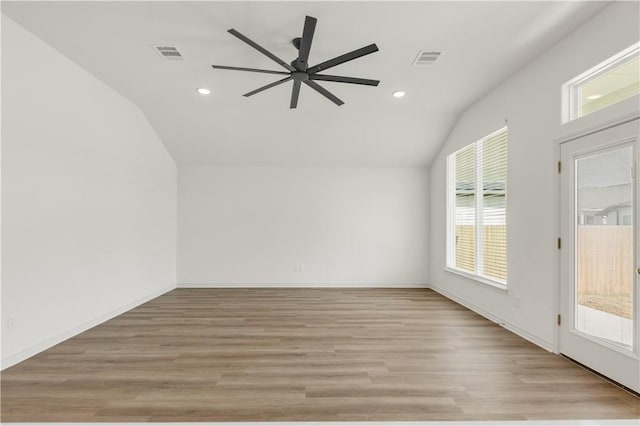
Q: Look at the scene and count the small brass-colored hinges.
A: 3